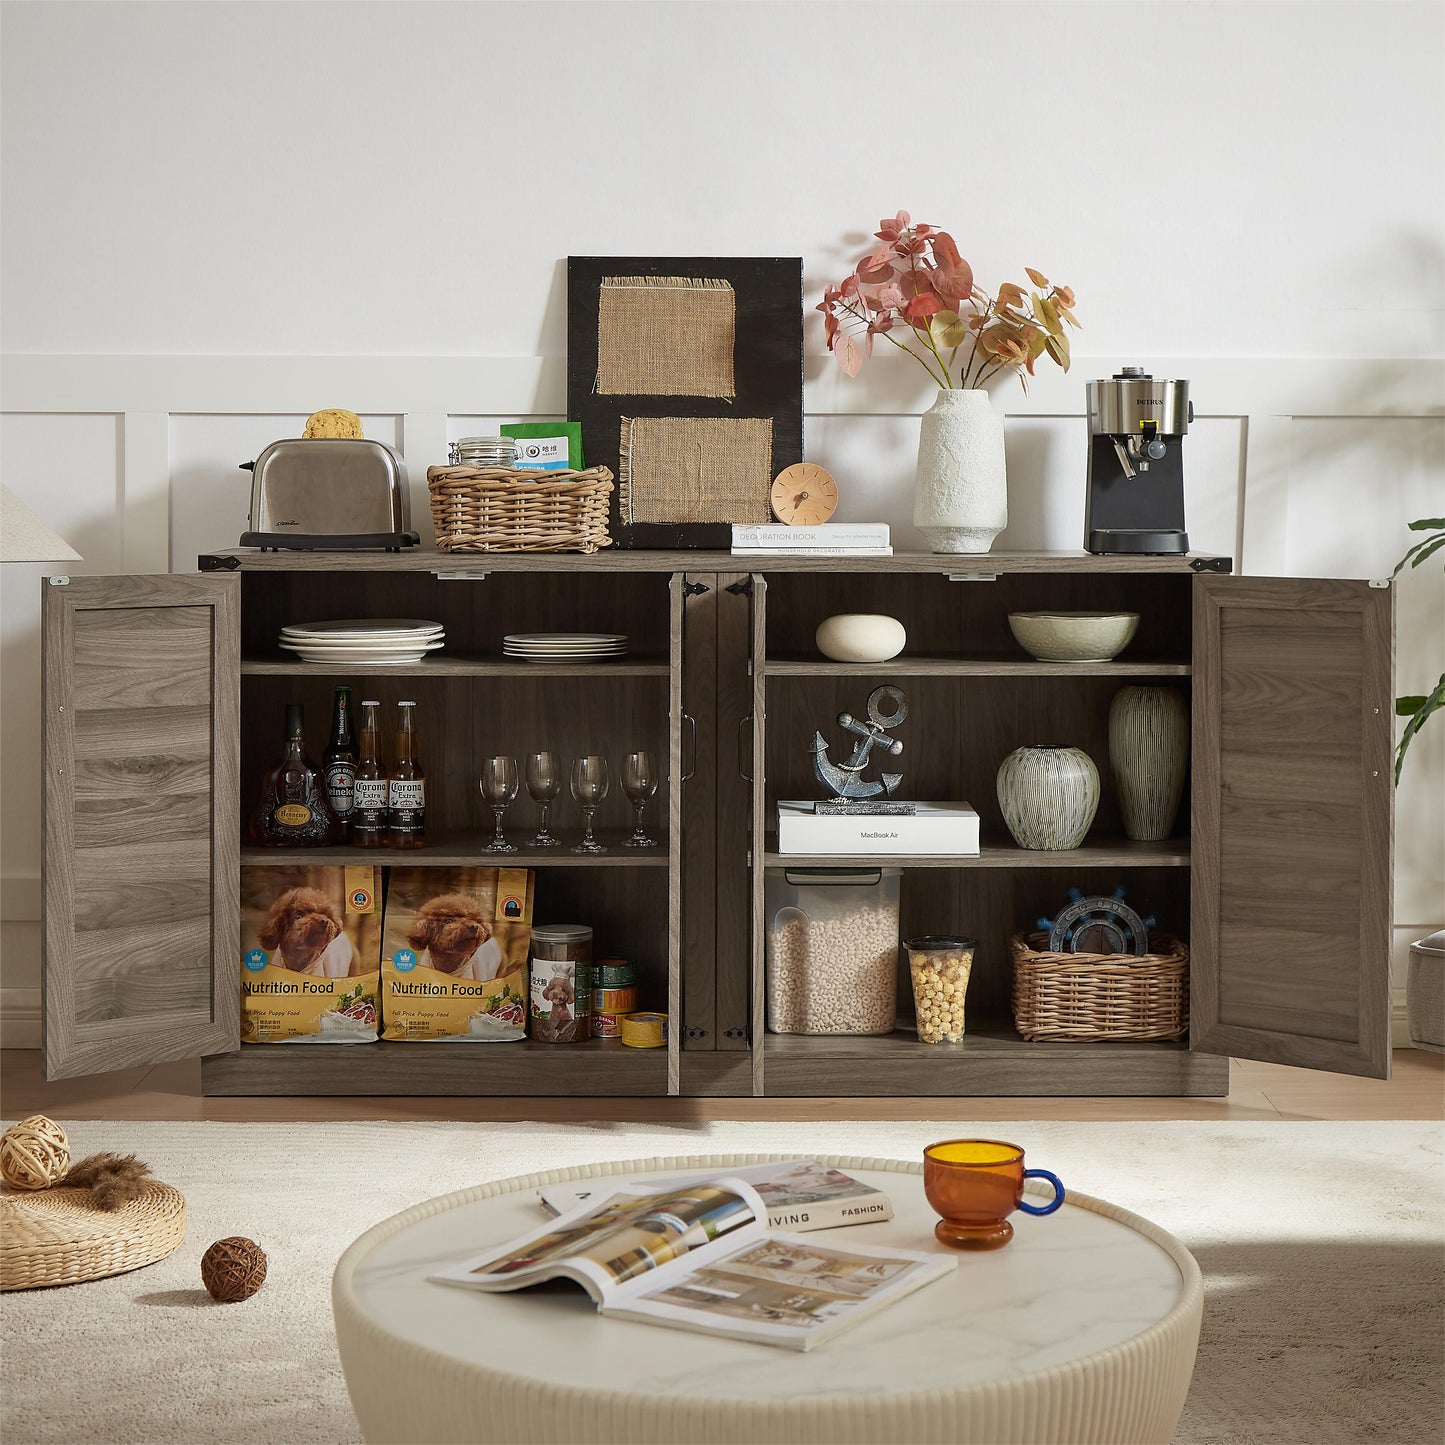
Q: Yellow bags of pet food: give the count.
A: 2